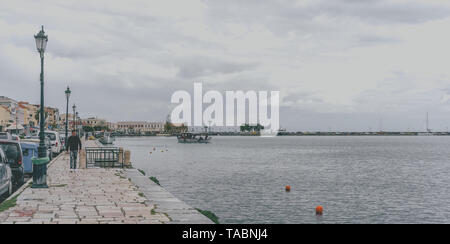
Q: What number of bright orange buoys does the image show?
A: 2